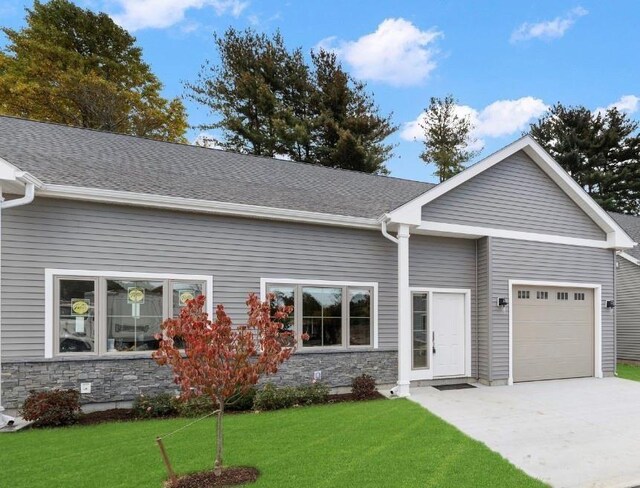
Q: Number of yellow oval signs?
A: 3